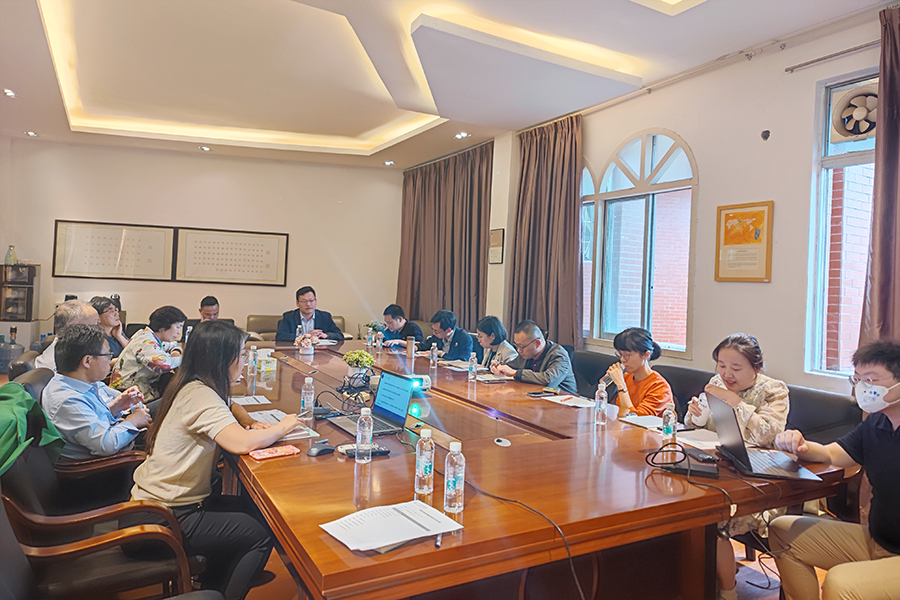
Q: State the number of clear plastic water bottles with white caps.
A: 13